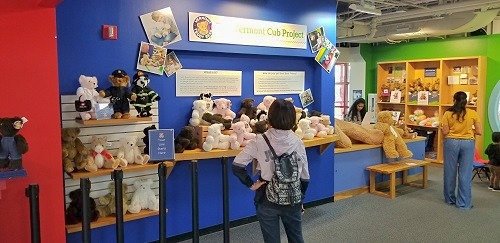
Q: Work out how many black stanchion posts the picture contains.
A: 6